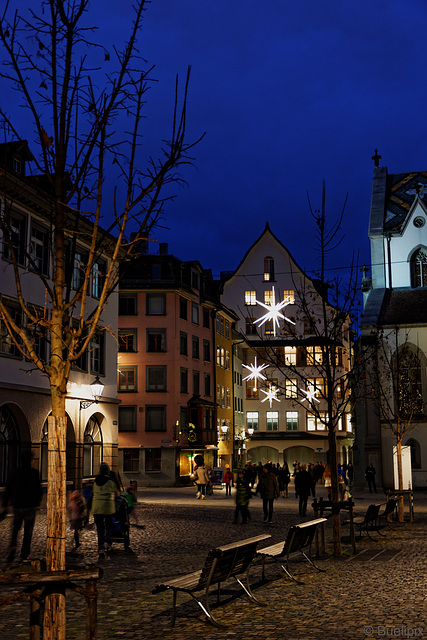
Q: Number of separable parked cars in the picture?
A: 0